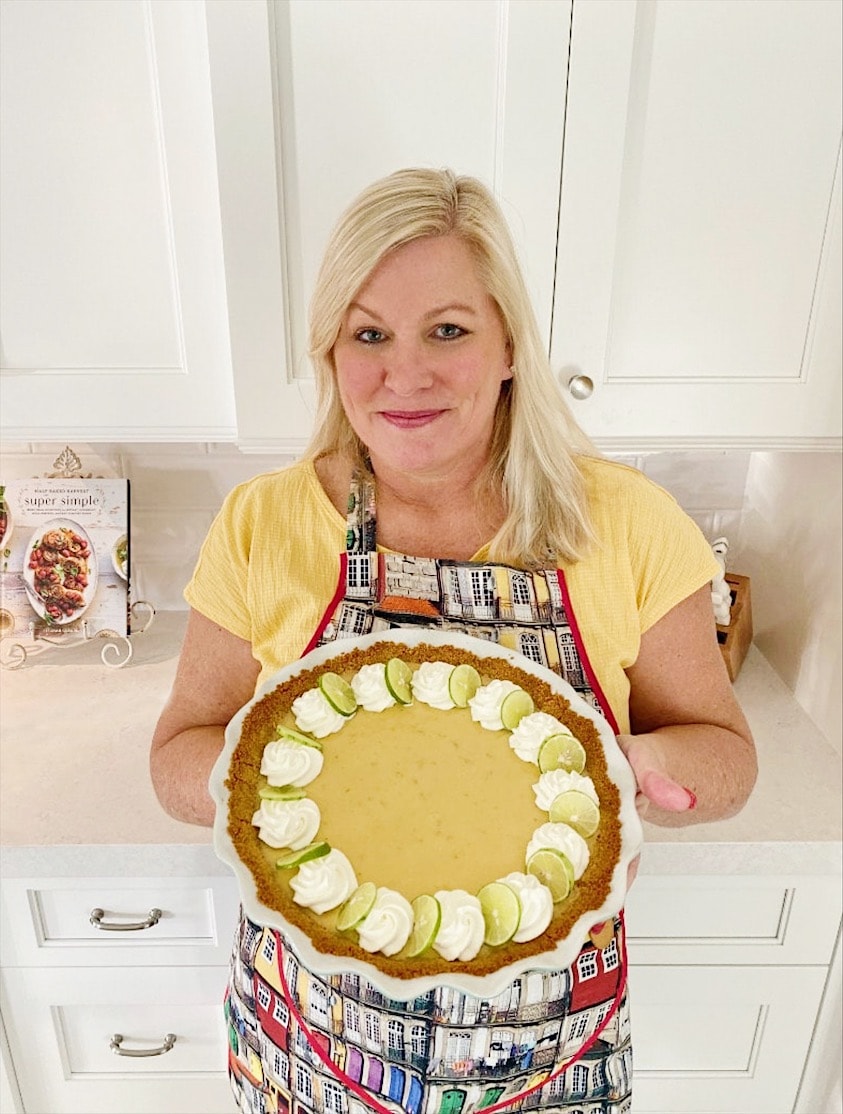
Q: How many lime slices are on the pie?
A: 13